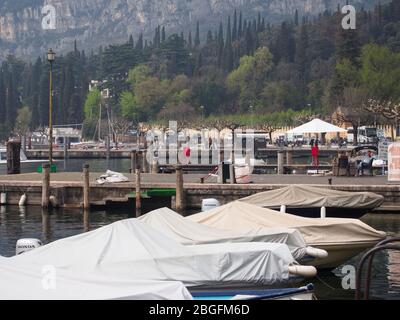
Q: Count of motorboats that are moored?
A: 5